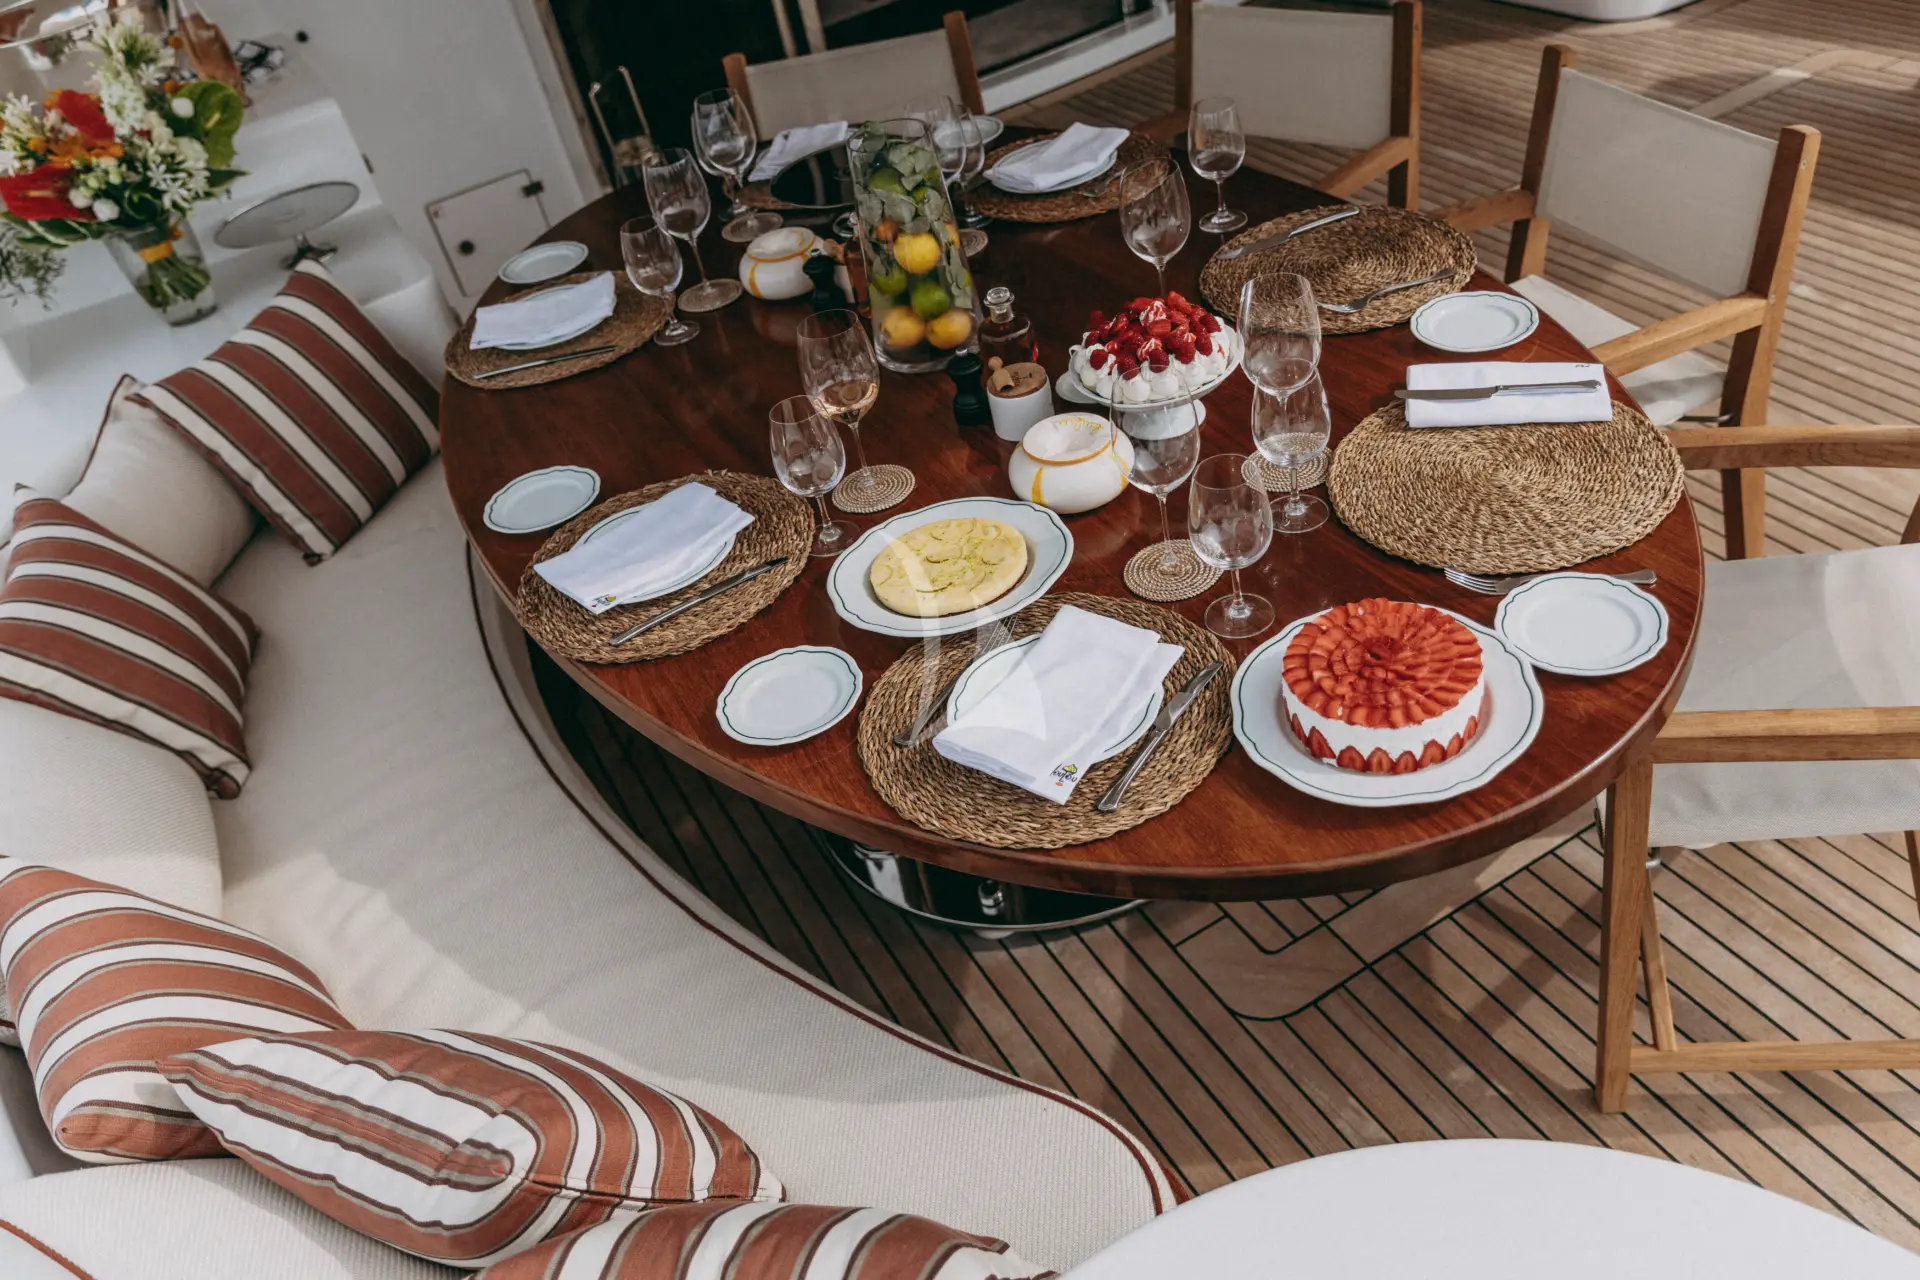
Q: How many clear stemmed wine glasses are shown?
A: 14